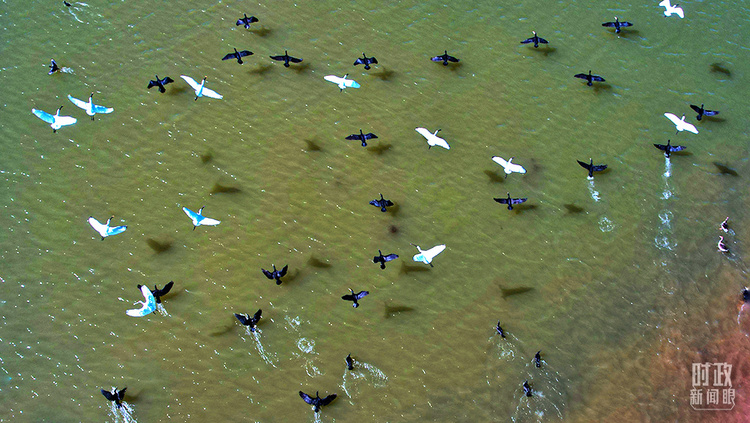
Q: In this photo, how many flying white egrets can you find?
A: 12